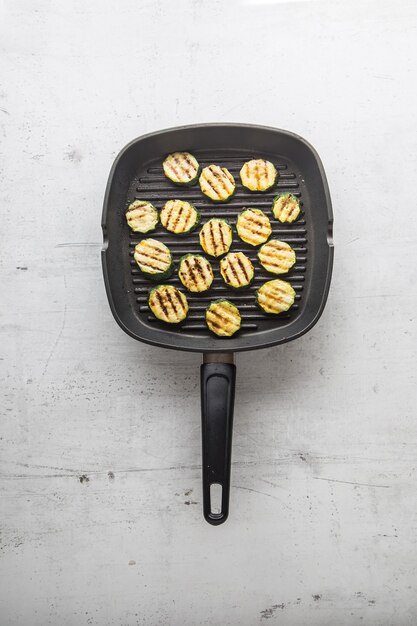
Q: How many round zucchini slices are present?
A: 15